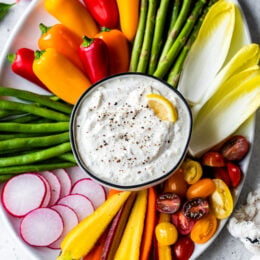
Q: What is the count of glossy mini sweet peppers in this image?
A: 8